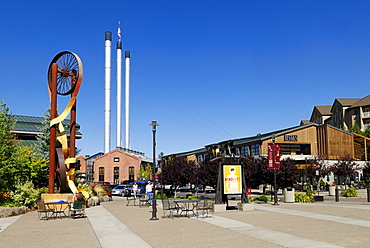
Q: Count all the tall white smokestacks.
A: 3